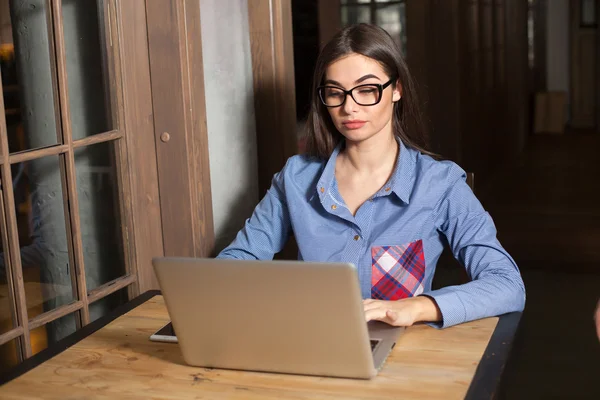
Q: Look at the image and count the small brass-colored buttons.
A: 4